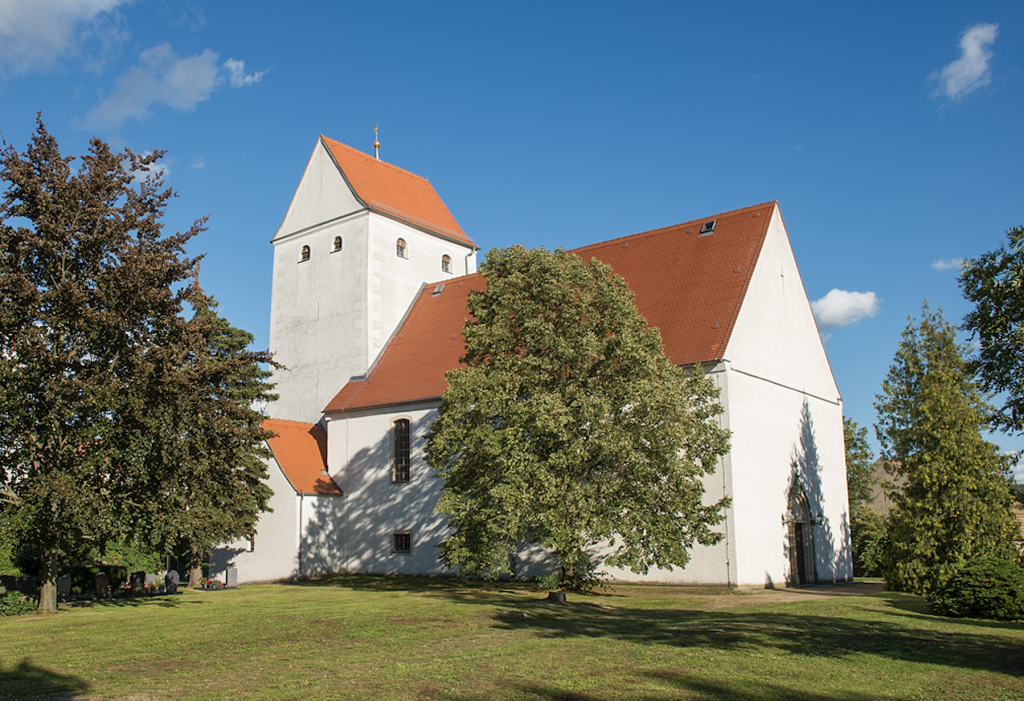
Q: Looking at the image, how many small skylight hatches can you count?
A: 2